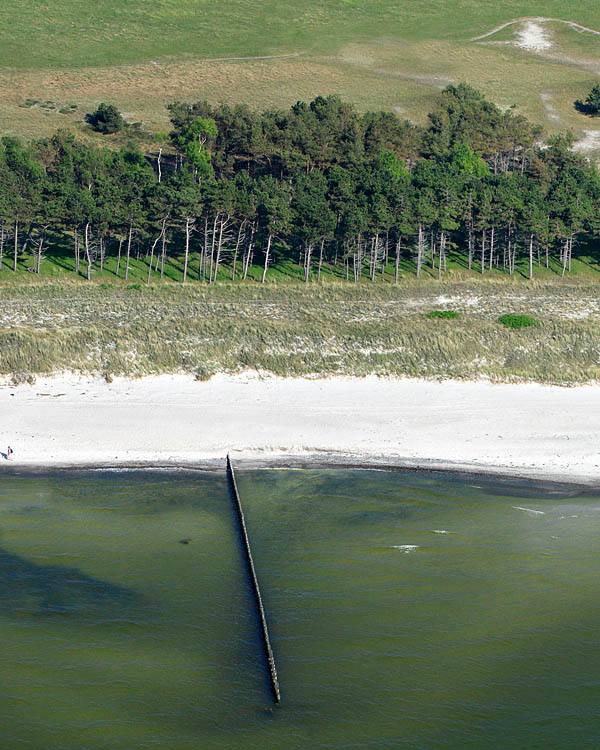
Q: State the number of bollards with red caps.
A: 0